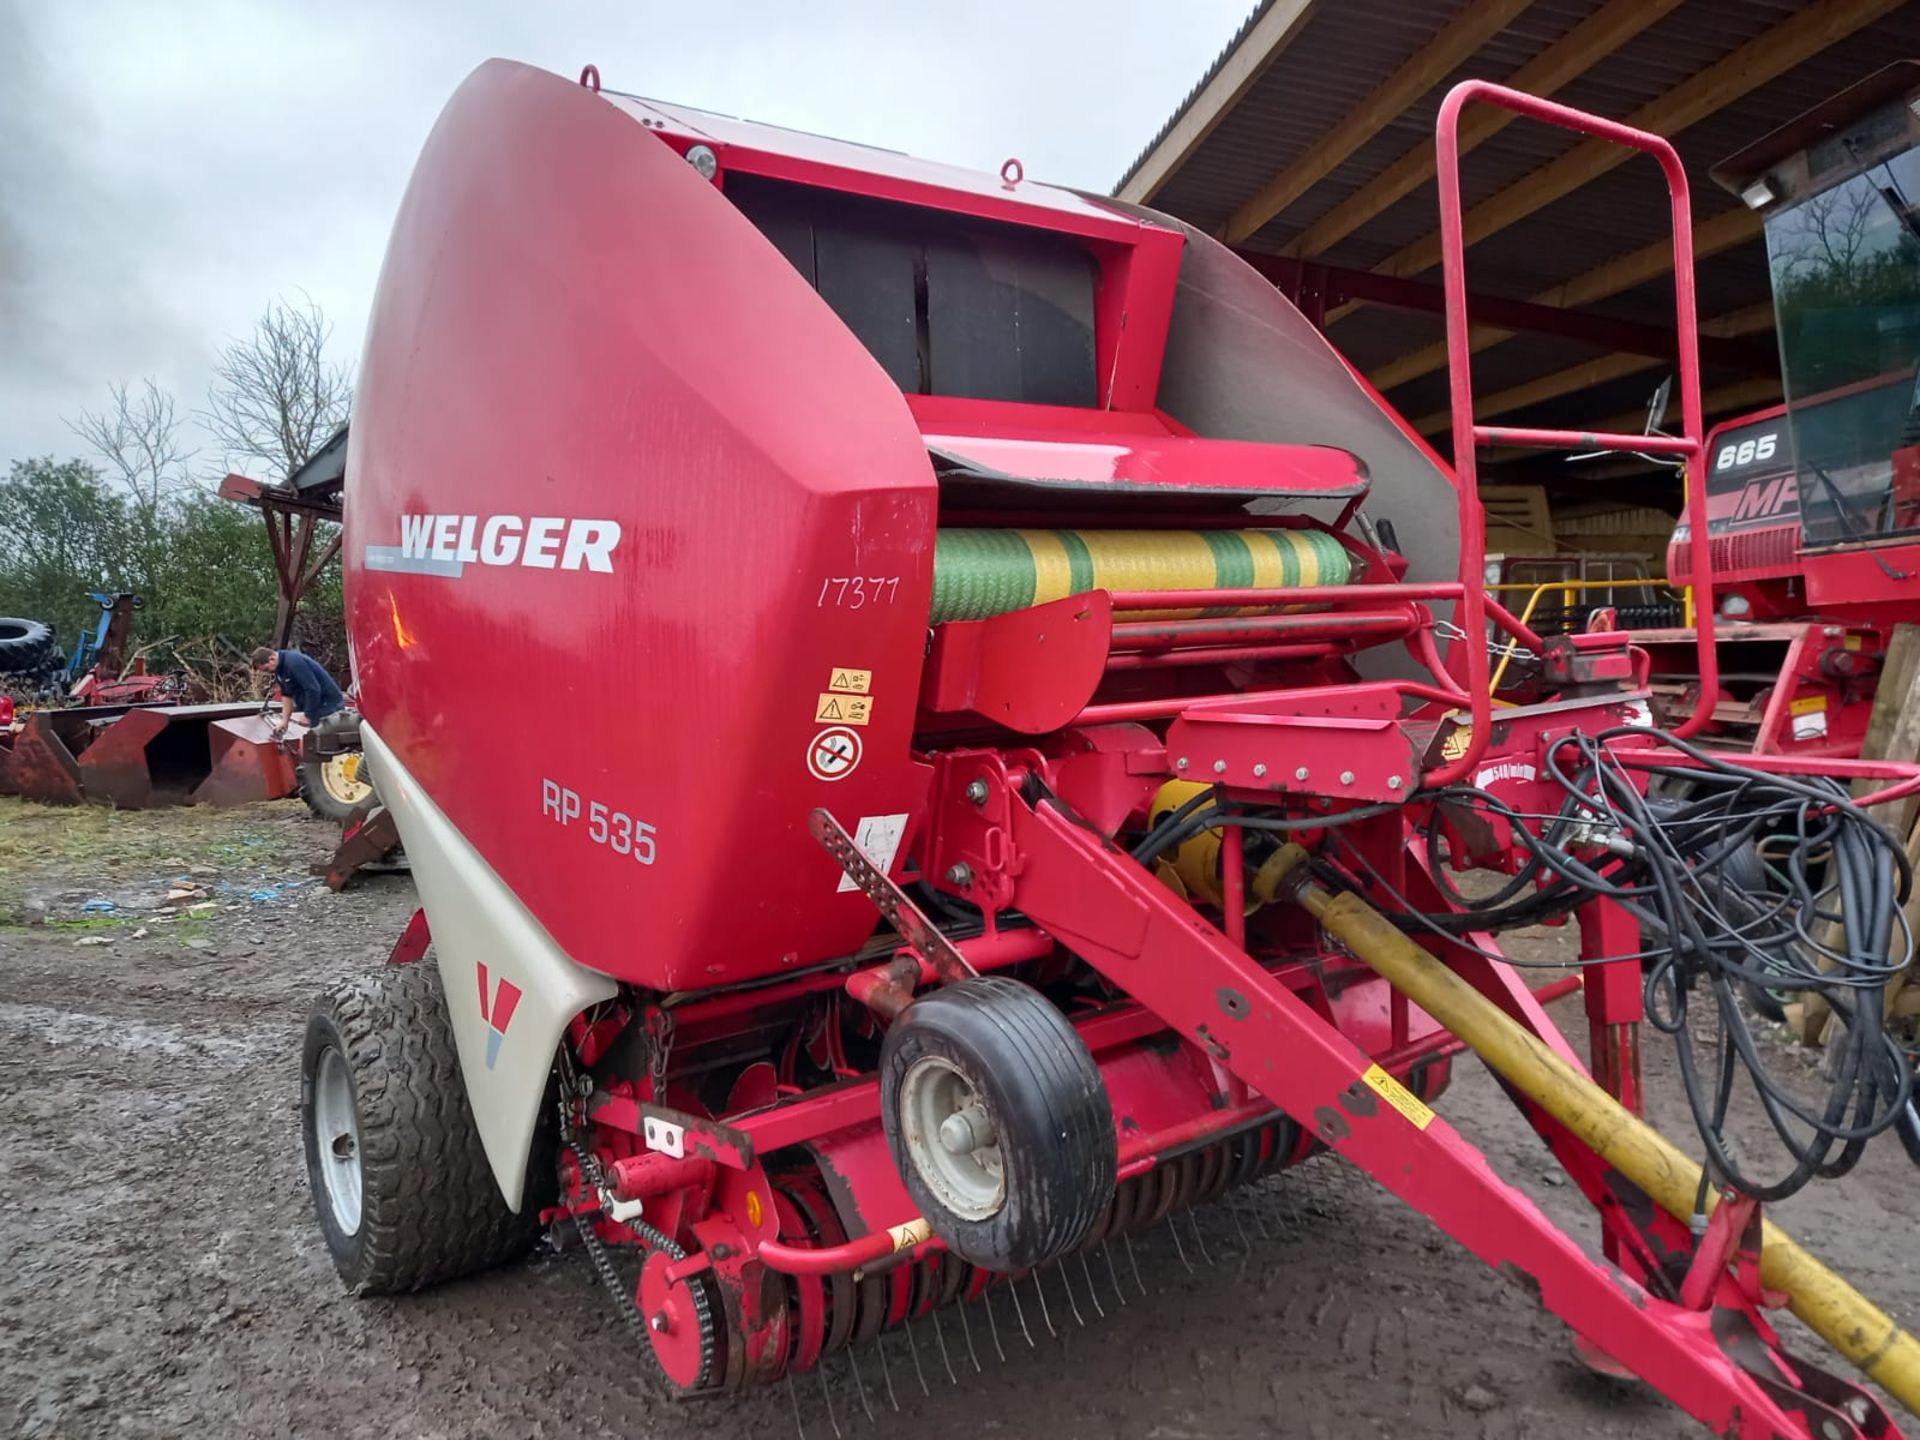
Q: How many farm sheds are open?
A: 1